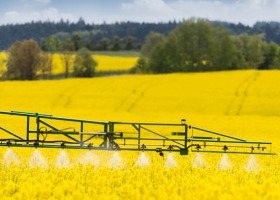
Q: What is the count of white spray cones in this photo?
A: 10